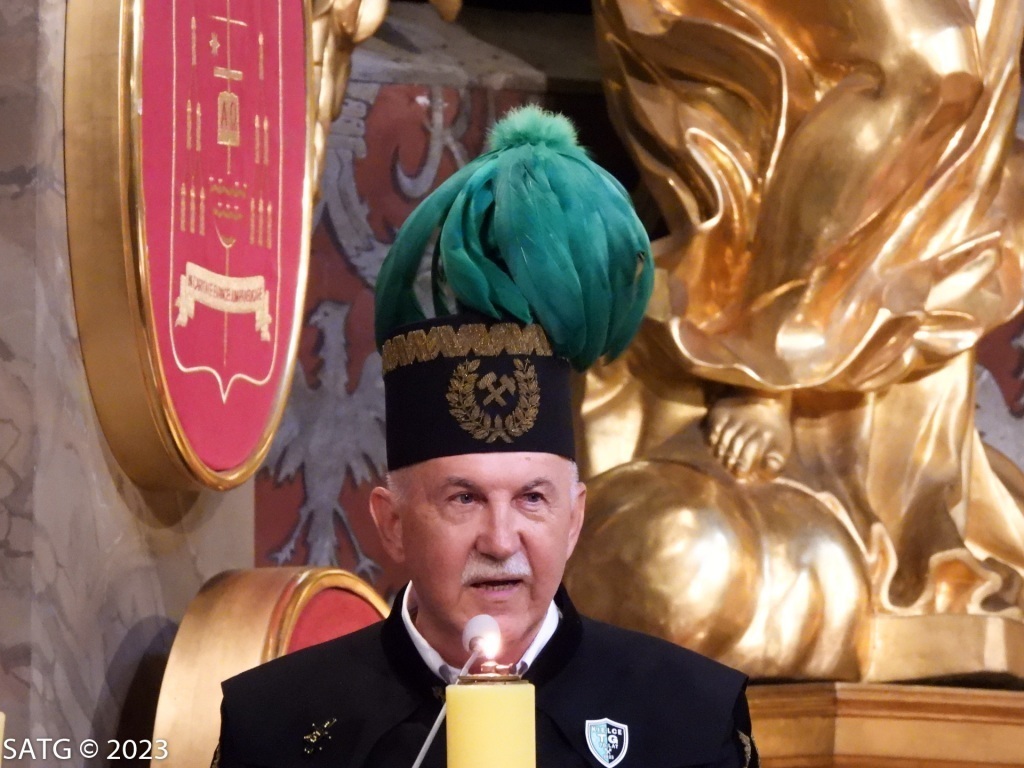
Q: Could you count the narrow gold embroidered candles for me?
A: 12